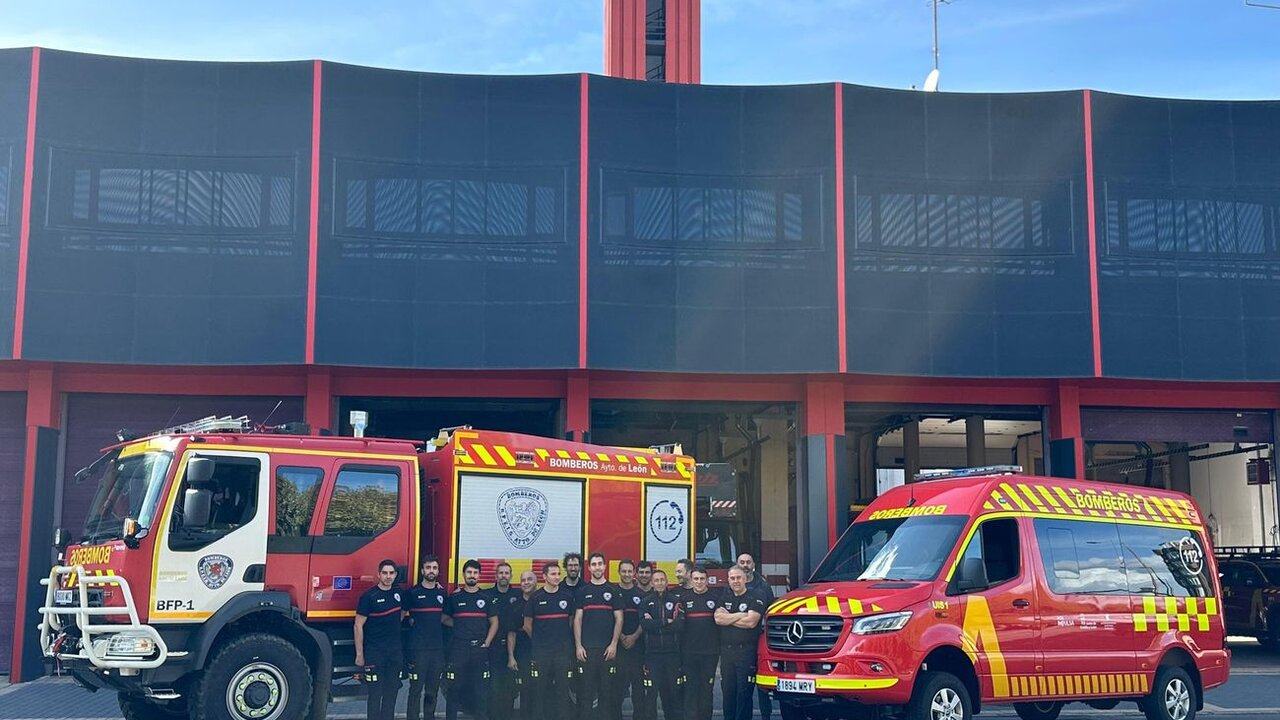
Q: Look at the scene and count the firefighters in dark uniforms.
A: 15